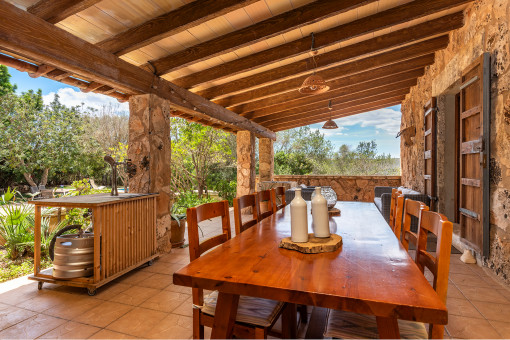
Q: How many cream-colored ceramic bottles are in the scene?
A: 2